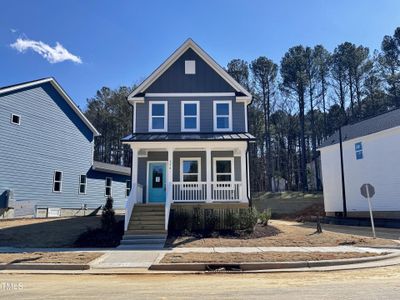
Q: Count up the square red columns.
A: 0